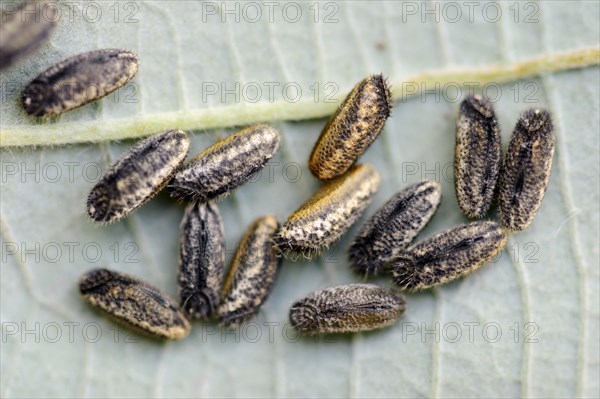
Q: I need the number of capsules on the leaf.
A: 14